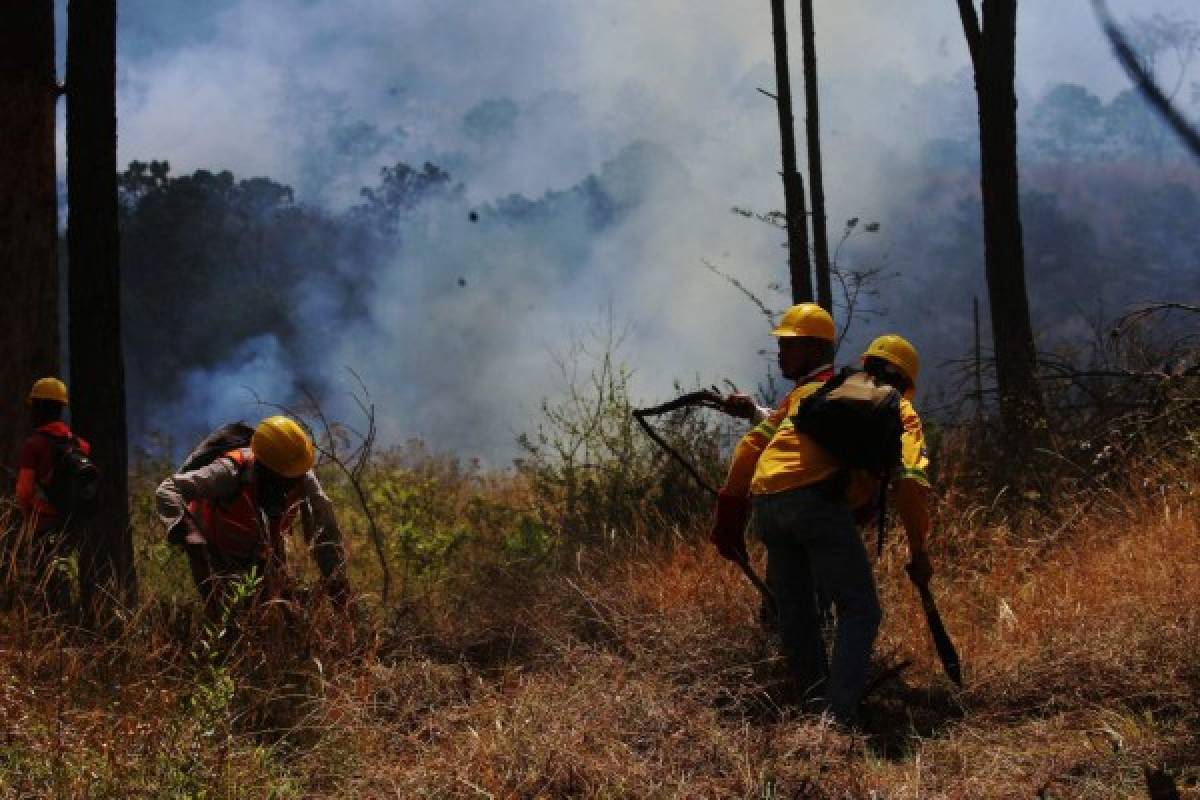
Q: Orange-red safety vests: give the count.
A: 1